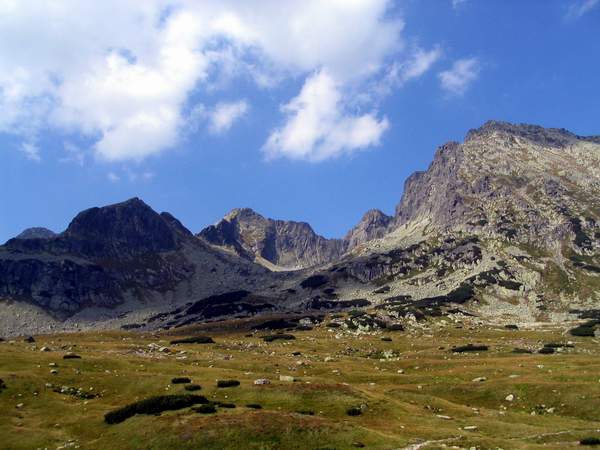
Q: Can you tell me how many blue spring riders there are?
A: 0